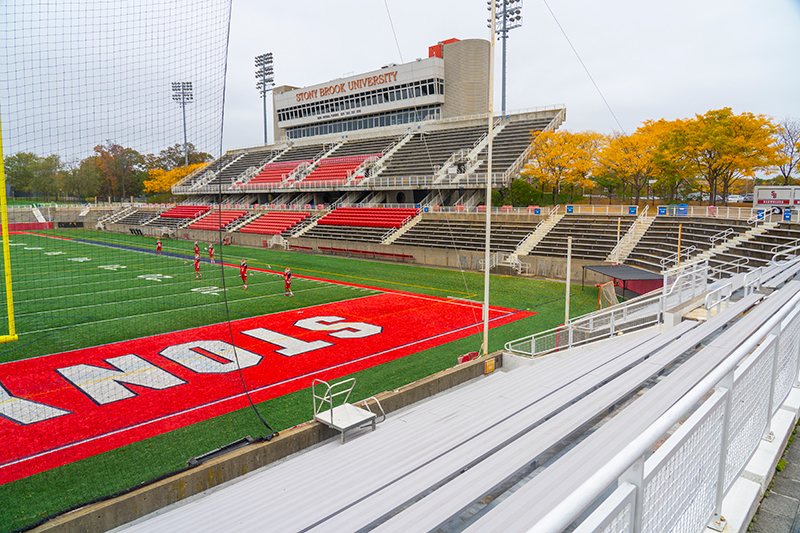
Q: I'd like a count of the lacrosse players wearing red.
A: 6